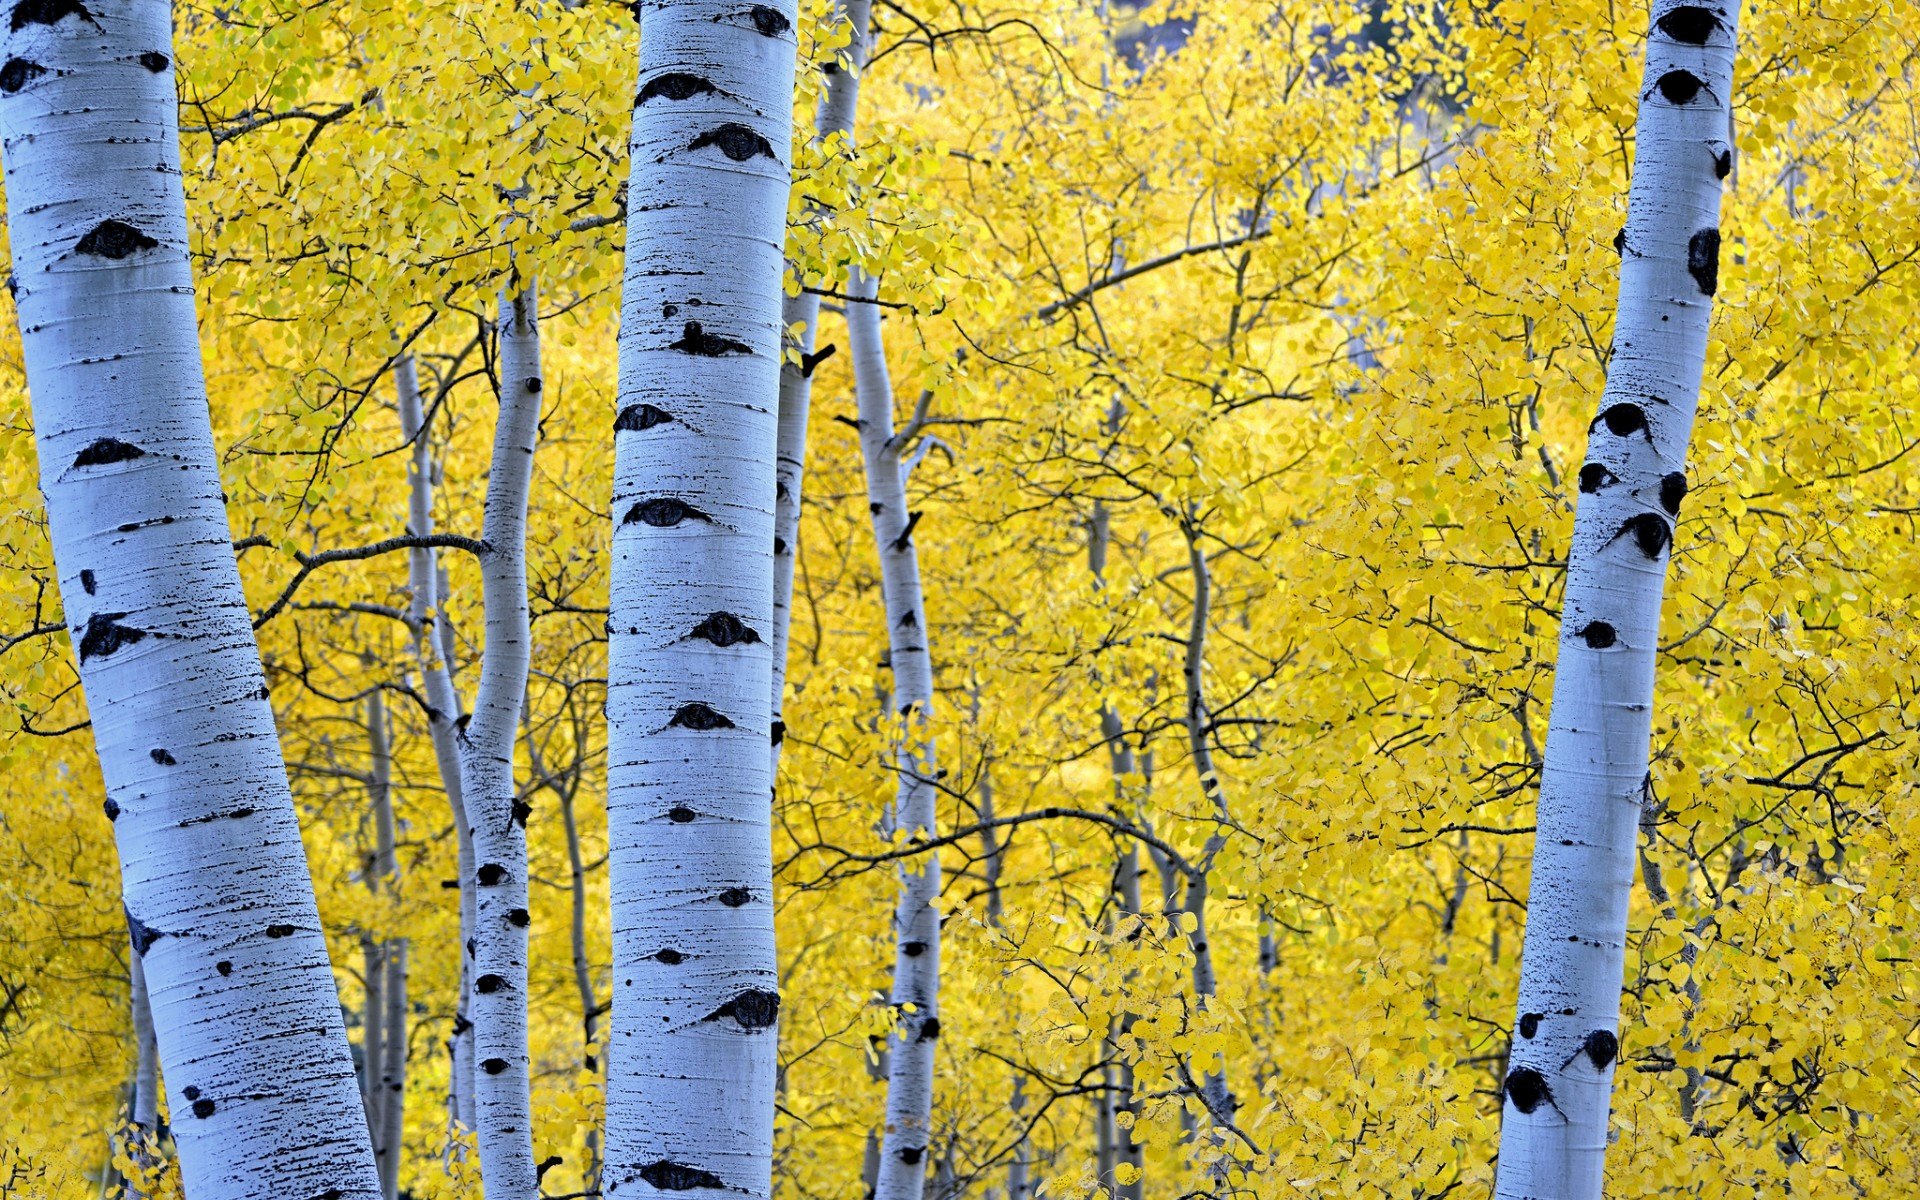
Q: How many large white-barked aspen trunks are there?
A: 3